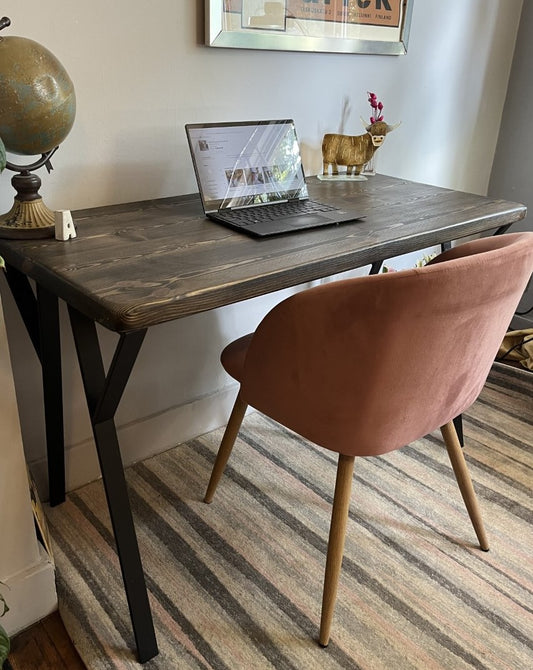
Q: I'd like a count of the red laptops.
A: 0